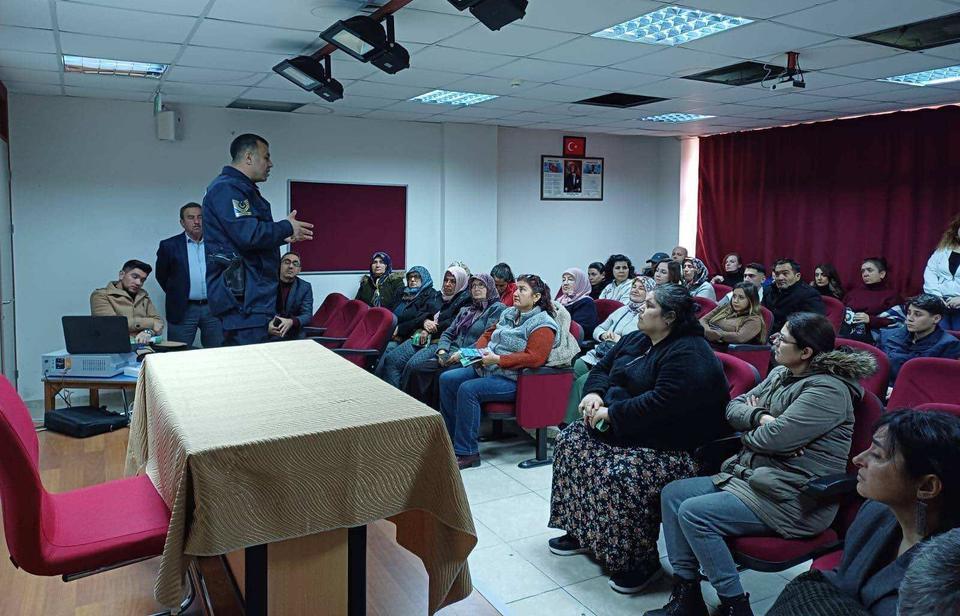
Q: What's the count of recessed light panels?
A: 5